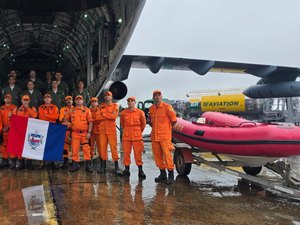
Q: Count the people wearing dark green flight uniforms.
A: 8